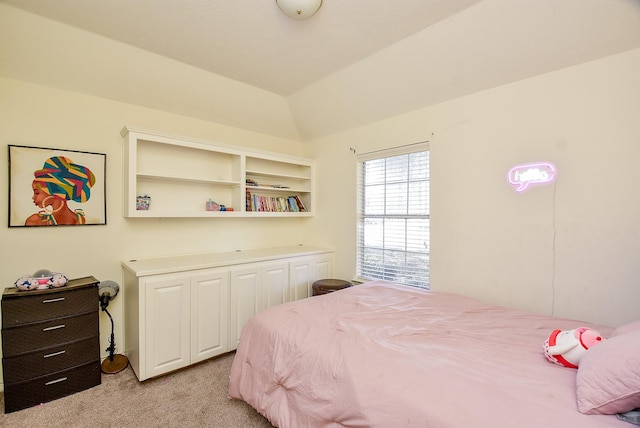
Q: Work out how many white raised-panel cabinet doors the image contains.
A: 6